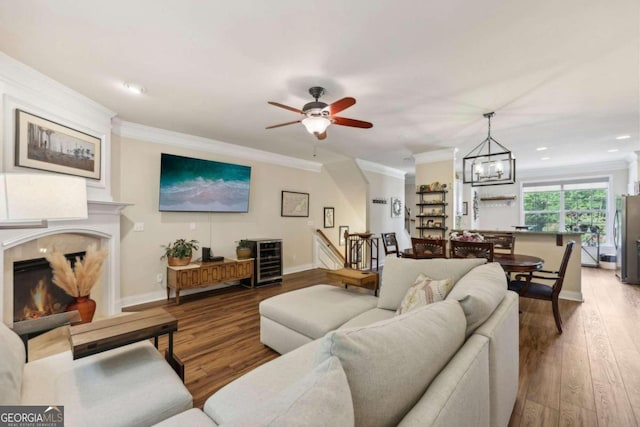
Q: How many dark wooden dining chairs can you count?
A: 5